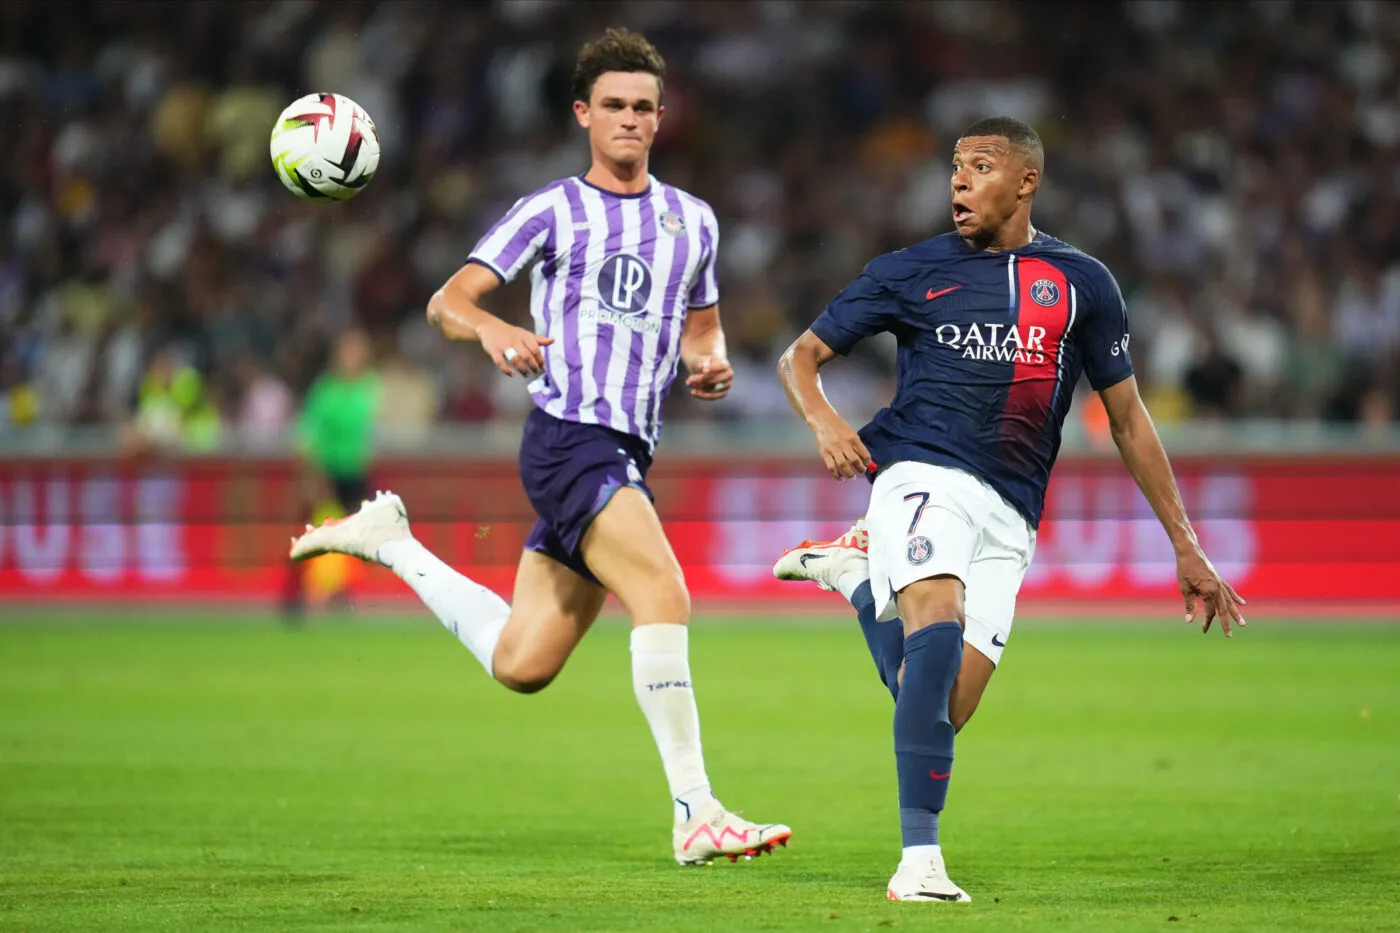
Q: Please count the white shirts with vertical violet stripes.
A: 1